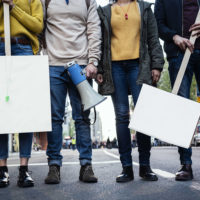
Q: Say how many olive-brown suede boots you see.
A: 2